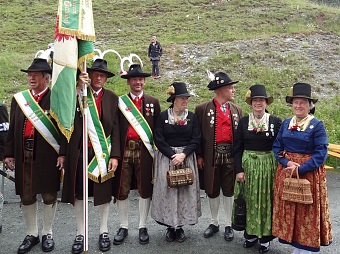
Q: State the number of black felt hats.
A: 7